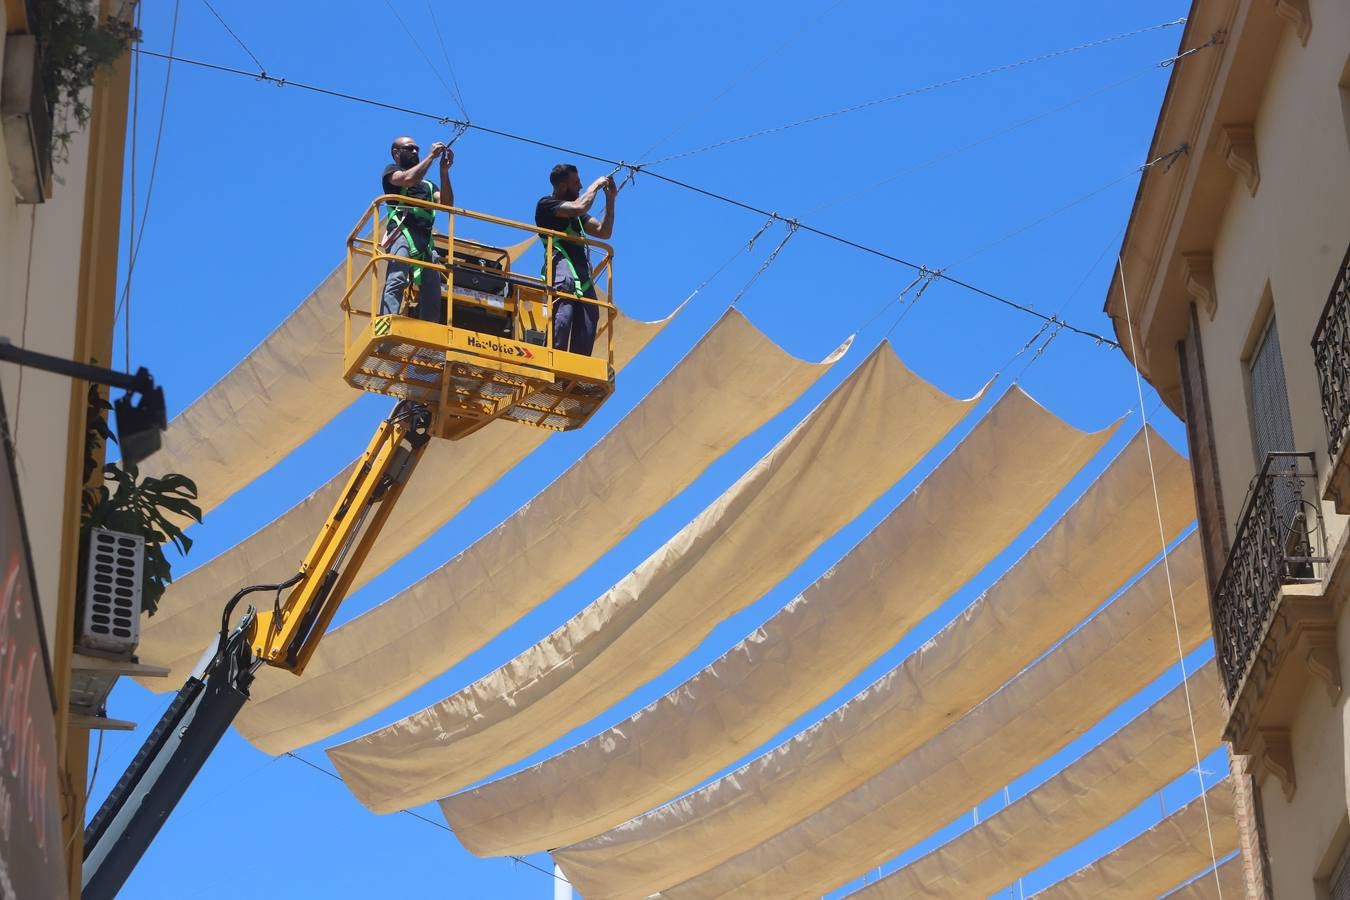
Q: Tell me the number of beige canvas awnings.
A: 10